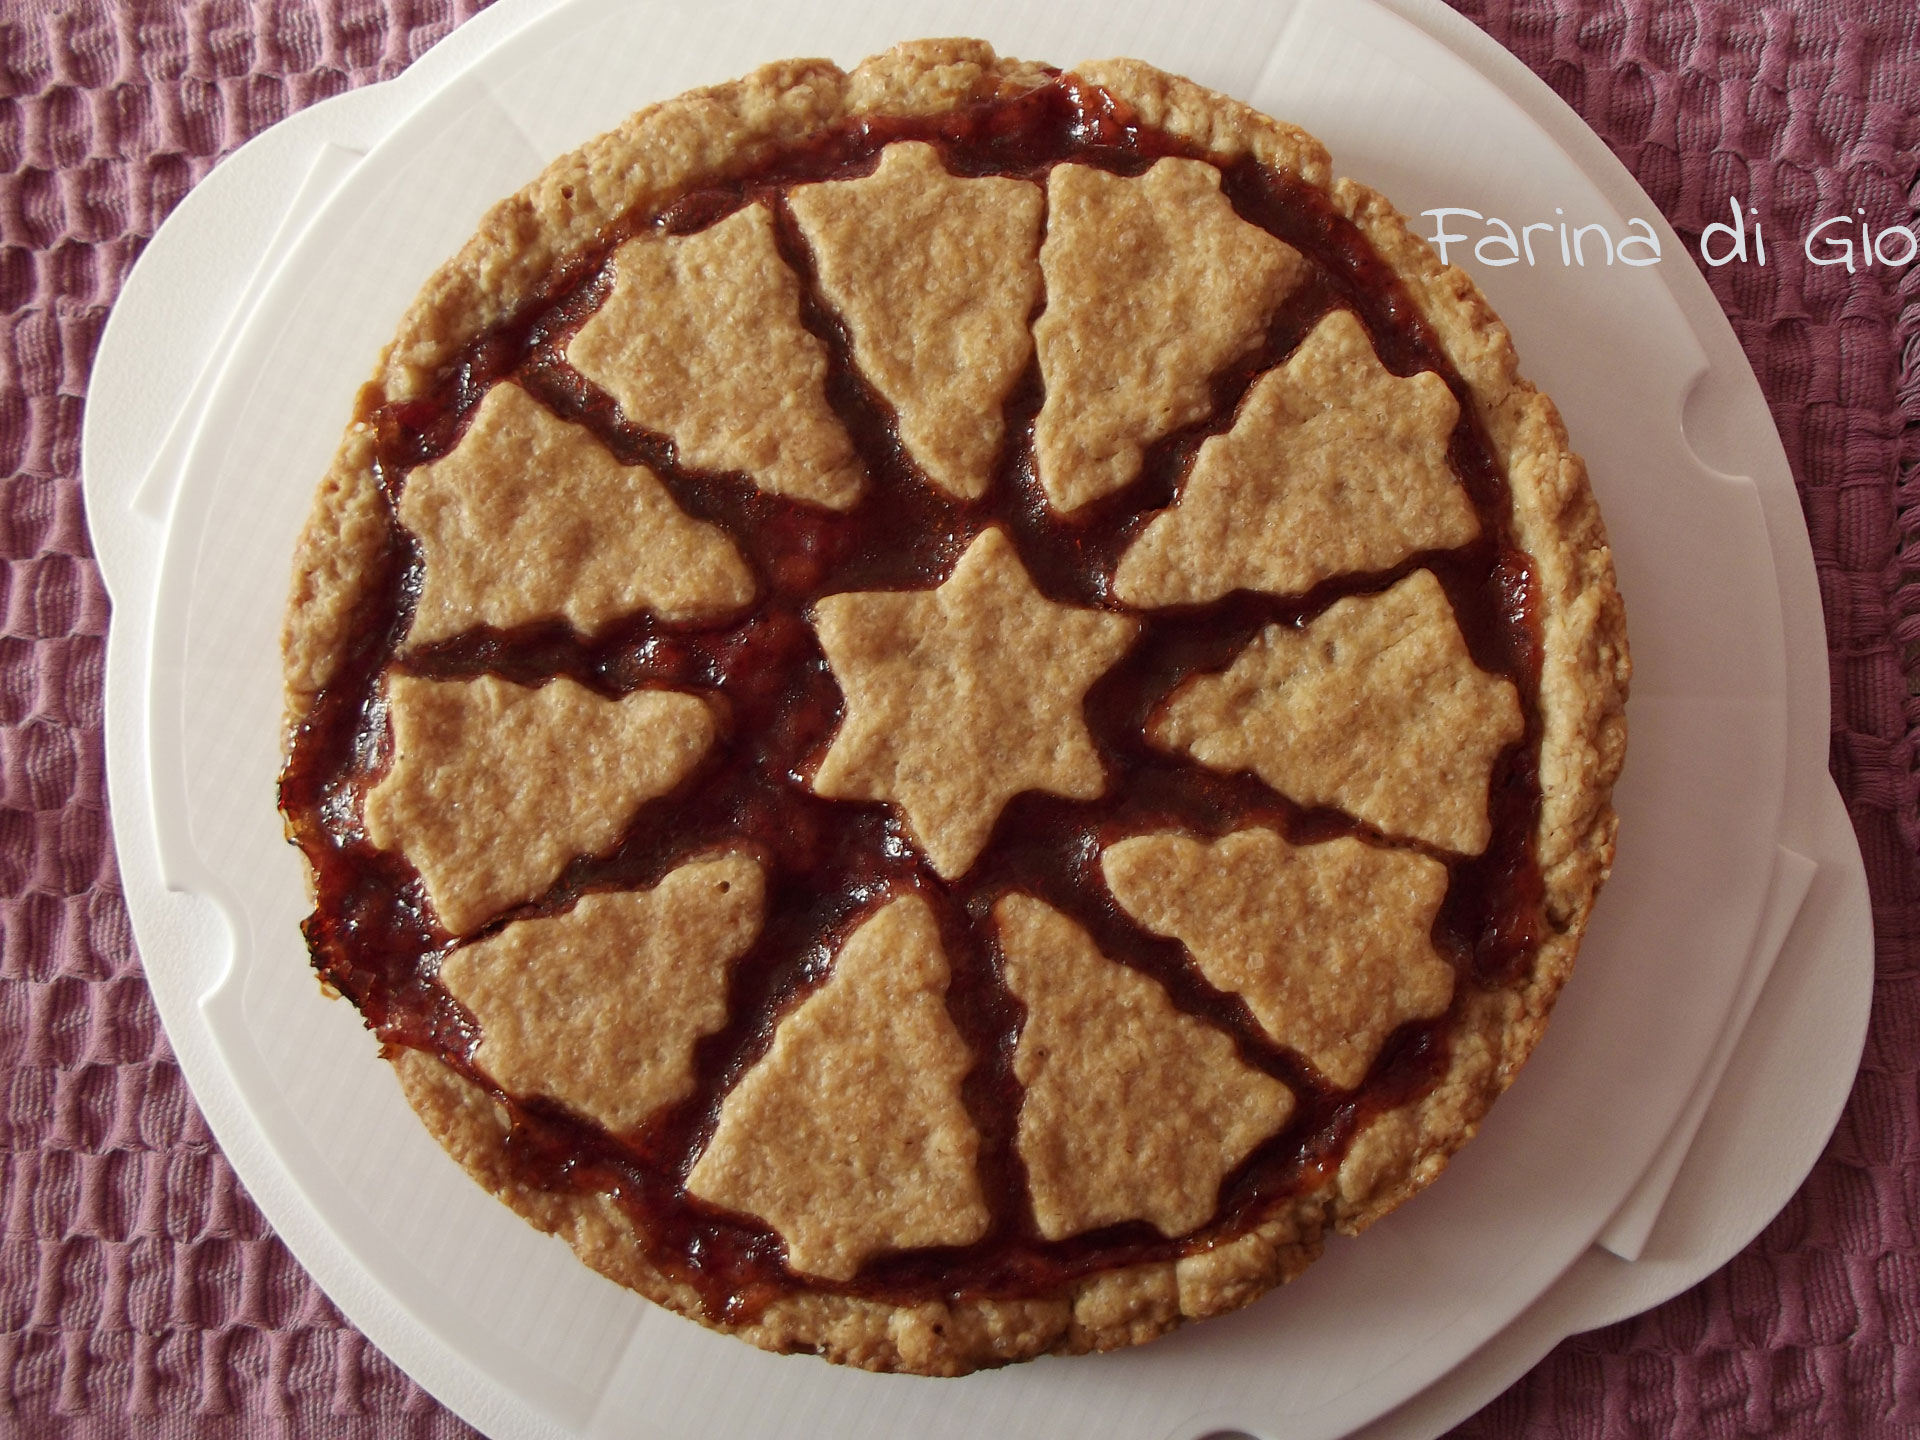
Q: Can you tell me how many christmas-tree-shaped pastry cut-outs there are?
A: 11